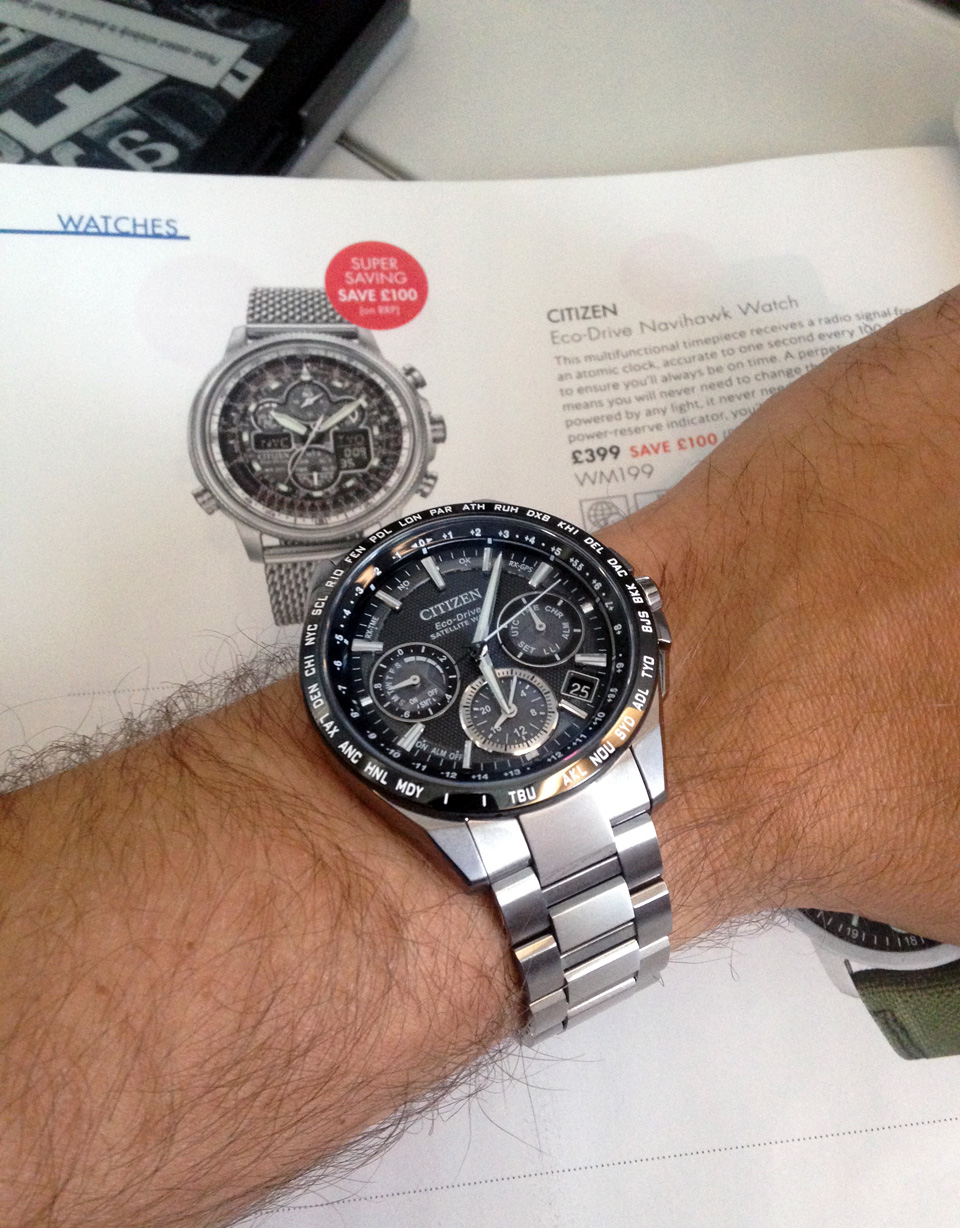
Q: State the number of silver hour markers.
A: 12